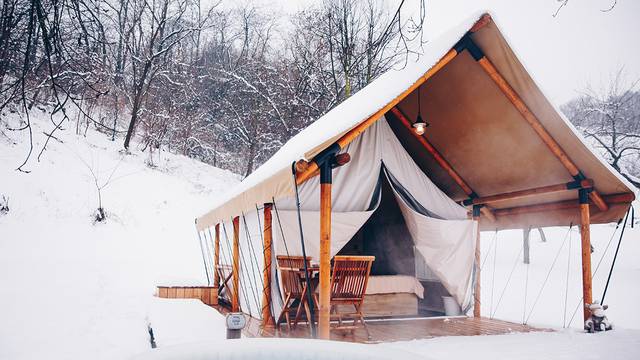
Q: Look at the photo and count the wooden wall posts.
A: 6